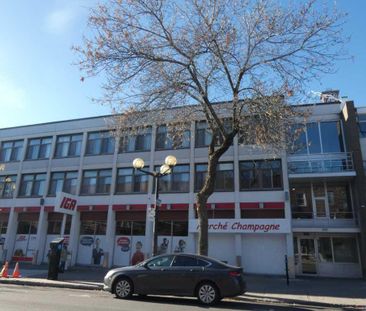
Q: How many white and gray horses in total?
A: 0